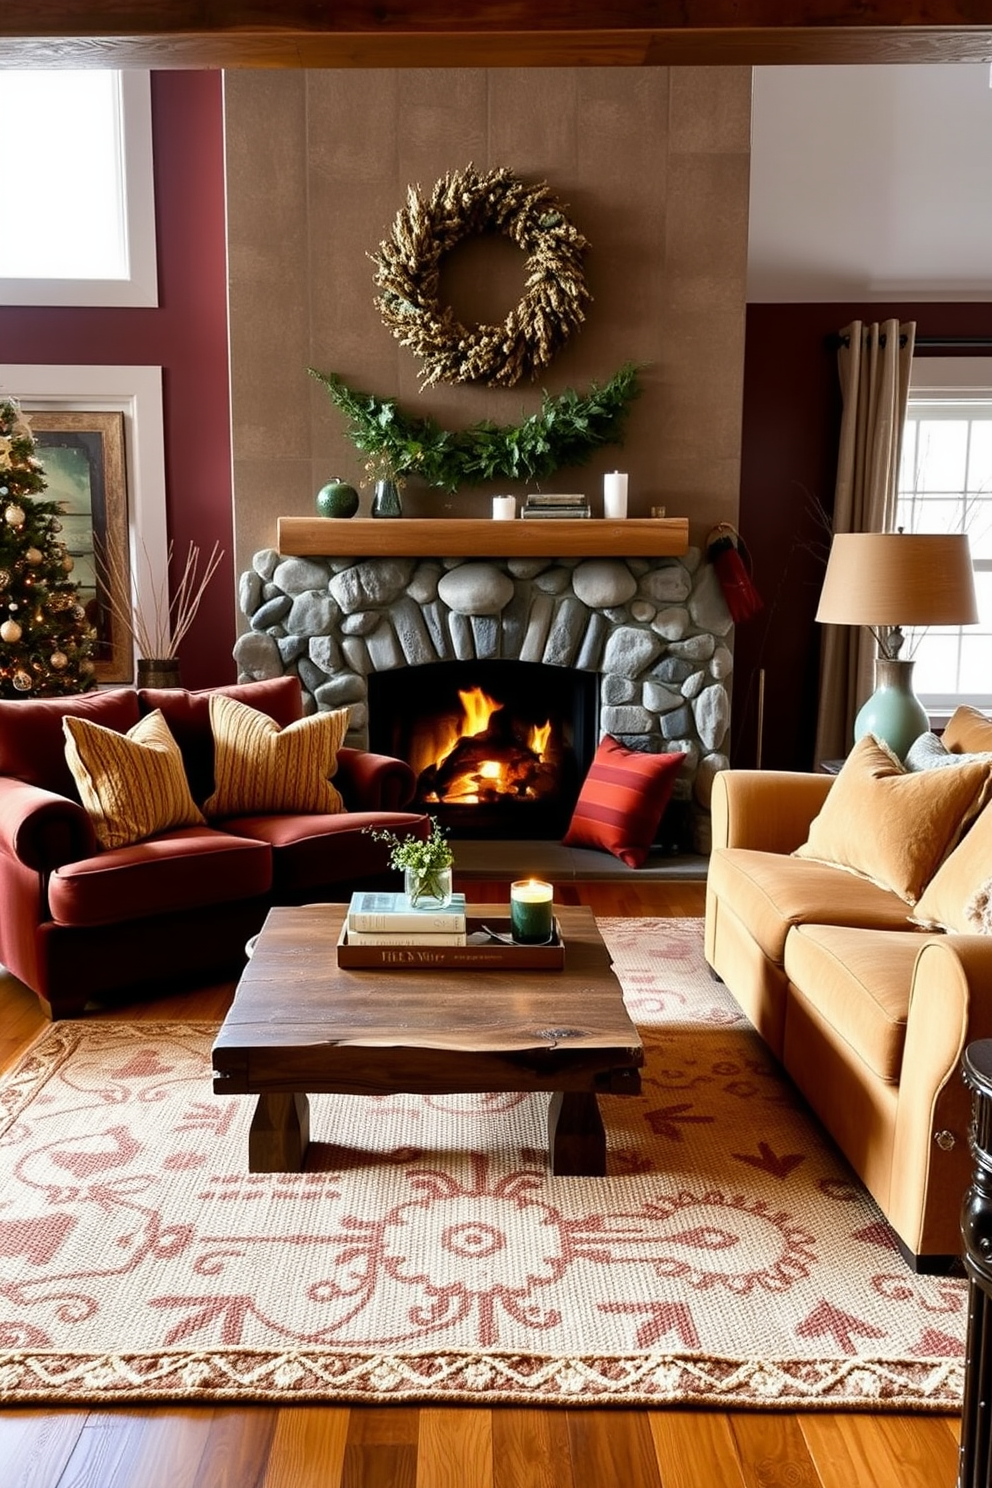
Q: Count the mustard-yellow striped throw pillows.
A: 2